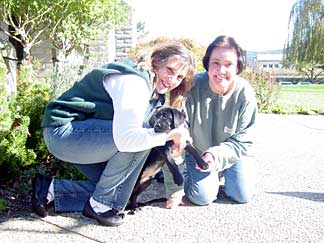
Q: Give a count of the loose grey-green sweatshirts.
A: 1